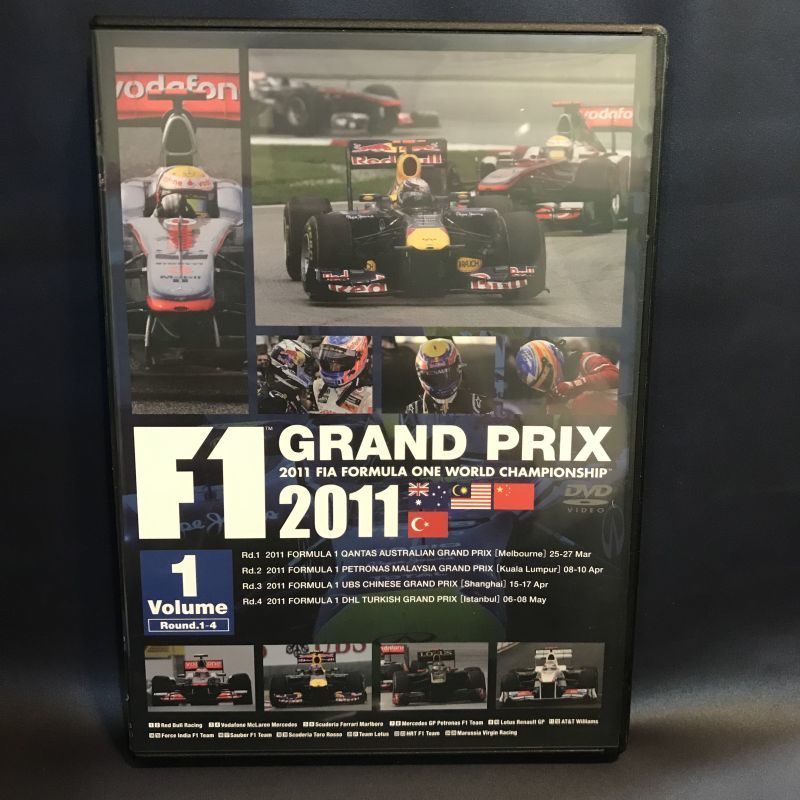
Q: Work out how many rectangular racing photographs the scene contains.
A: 9